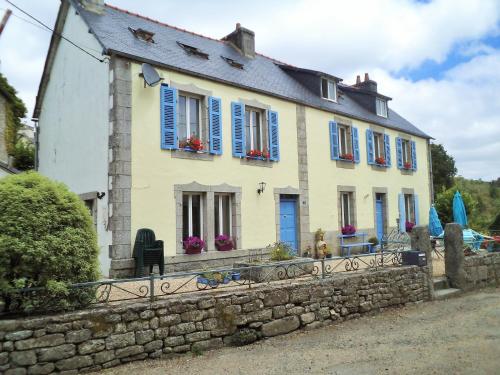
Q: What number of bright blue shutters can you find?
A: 12